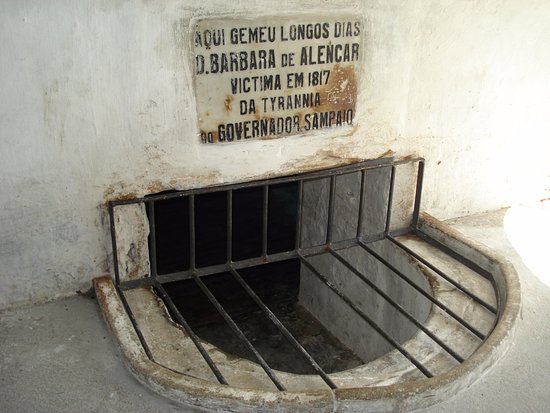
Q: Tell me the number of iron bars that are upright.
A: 10